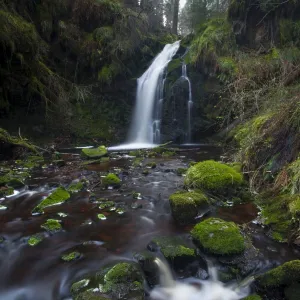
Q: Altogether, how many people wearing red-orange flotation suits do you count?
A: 0